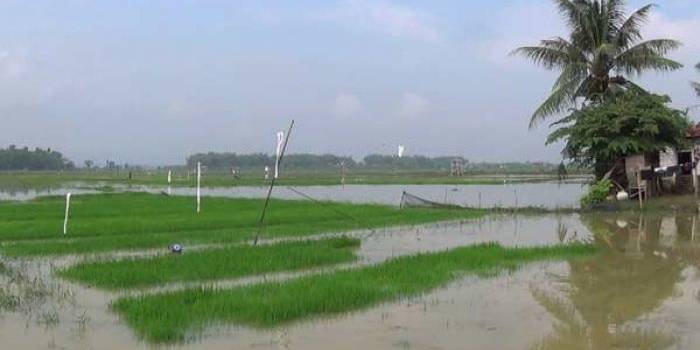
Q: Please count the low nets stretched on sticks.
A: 1